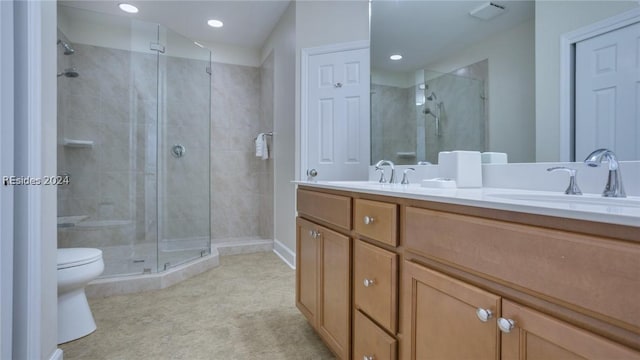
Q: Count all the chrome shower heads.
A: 2